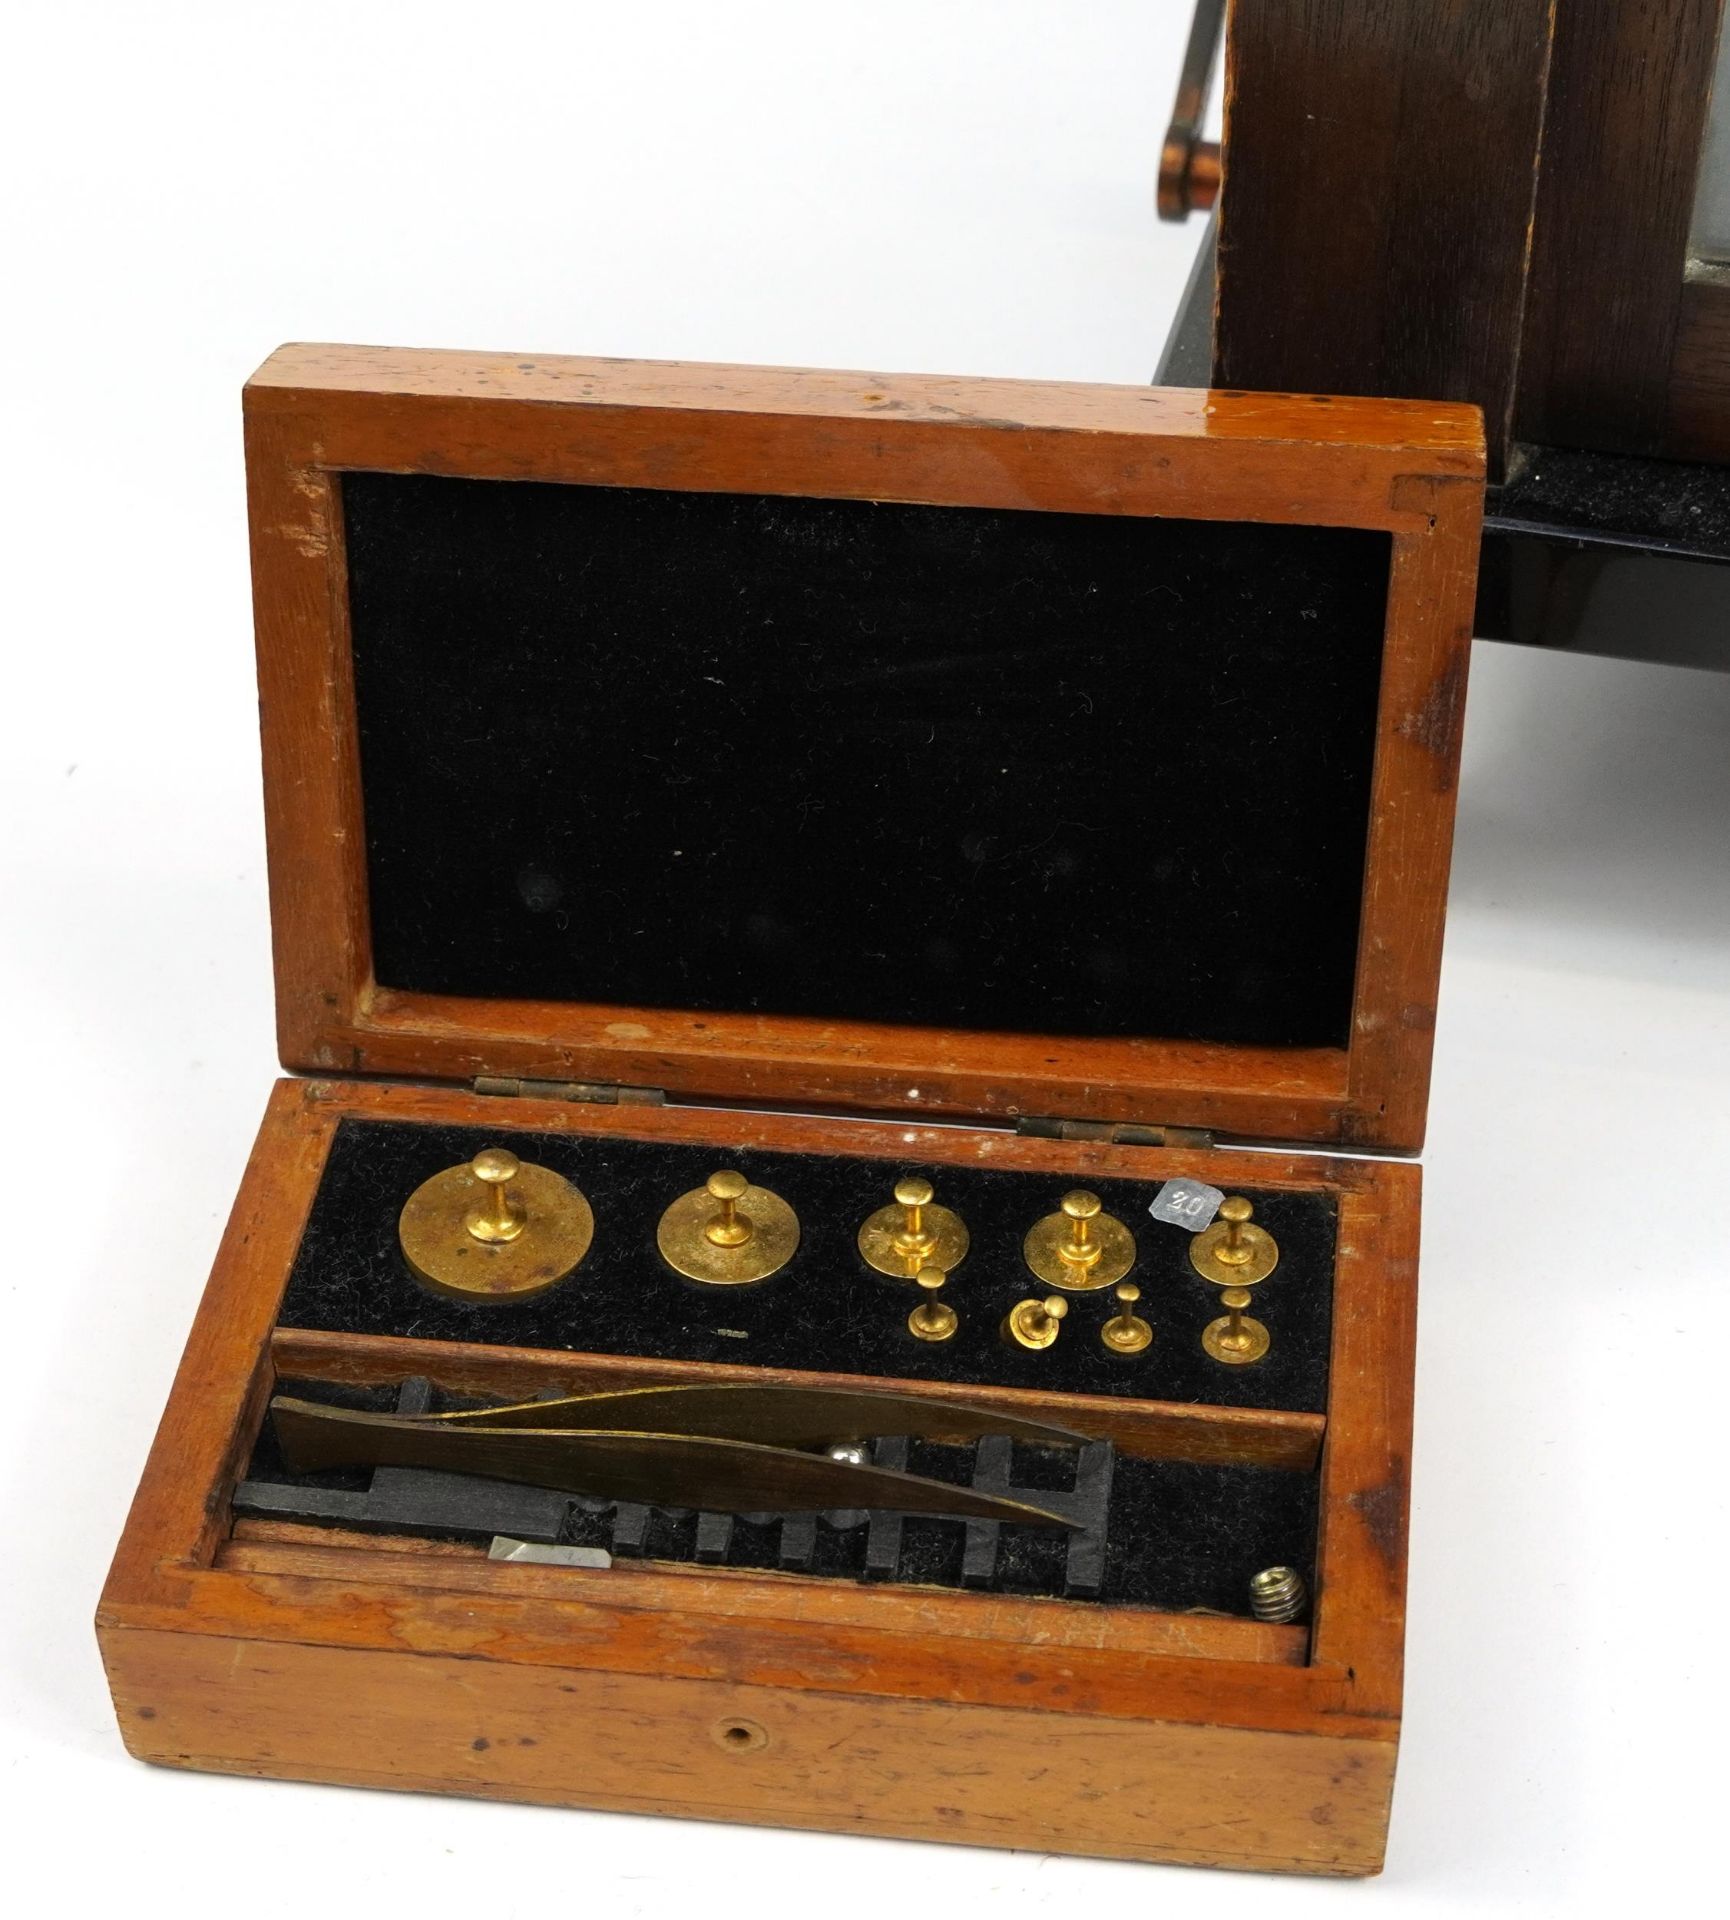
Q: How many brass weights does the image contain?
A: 9